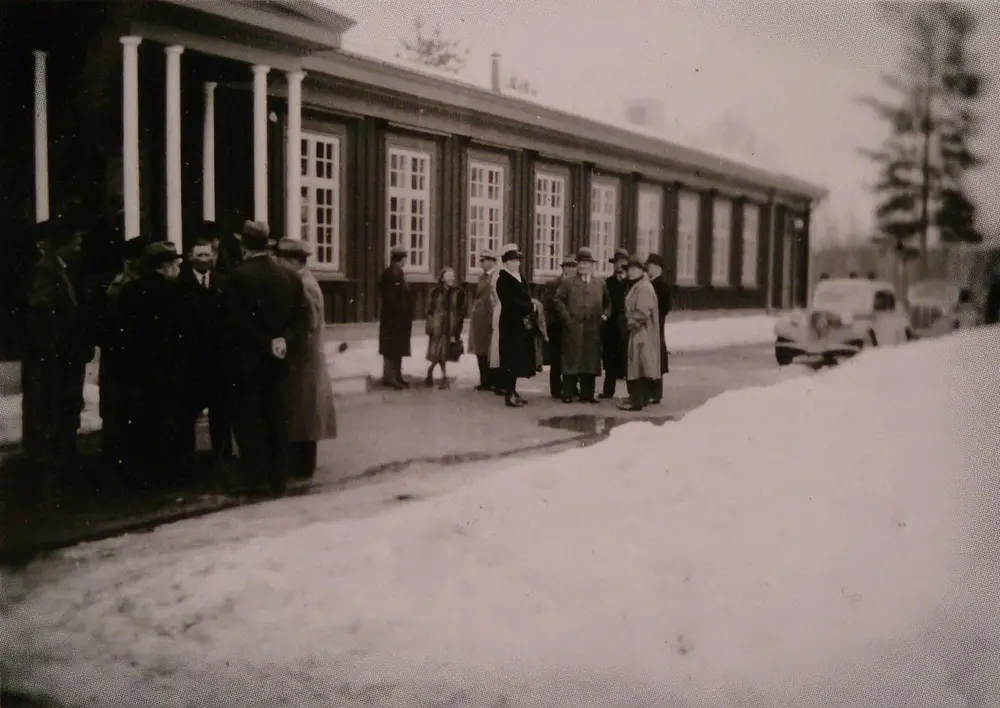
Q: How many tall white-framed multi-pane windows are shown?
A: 9